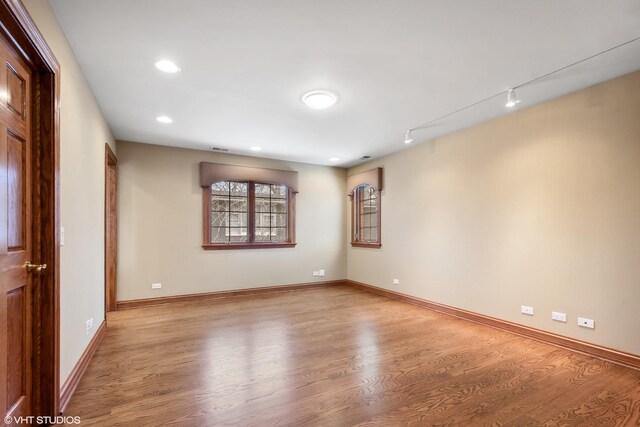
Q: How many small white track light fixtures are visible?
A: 2